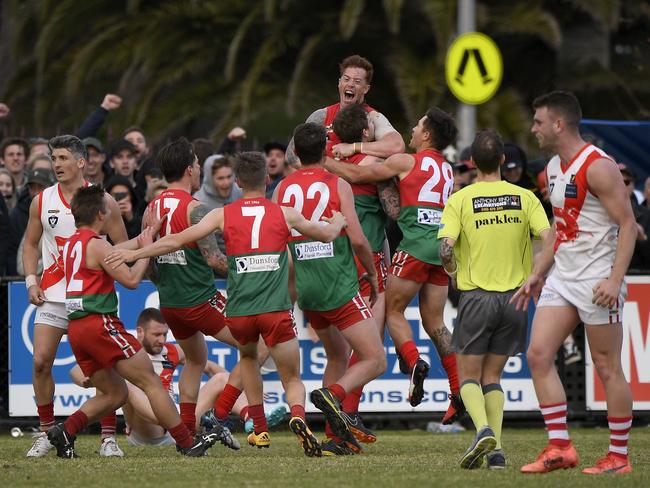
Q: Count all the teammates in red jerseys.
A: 7